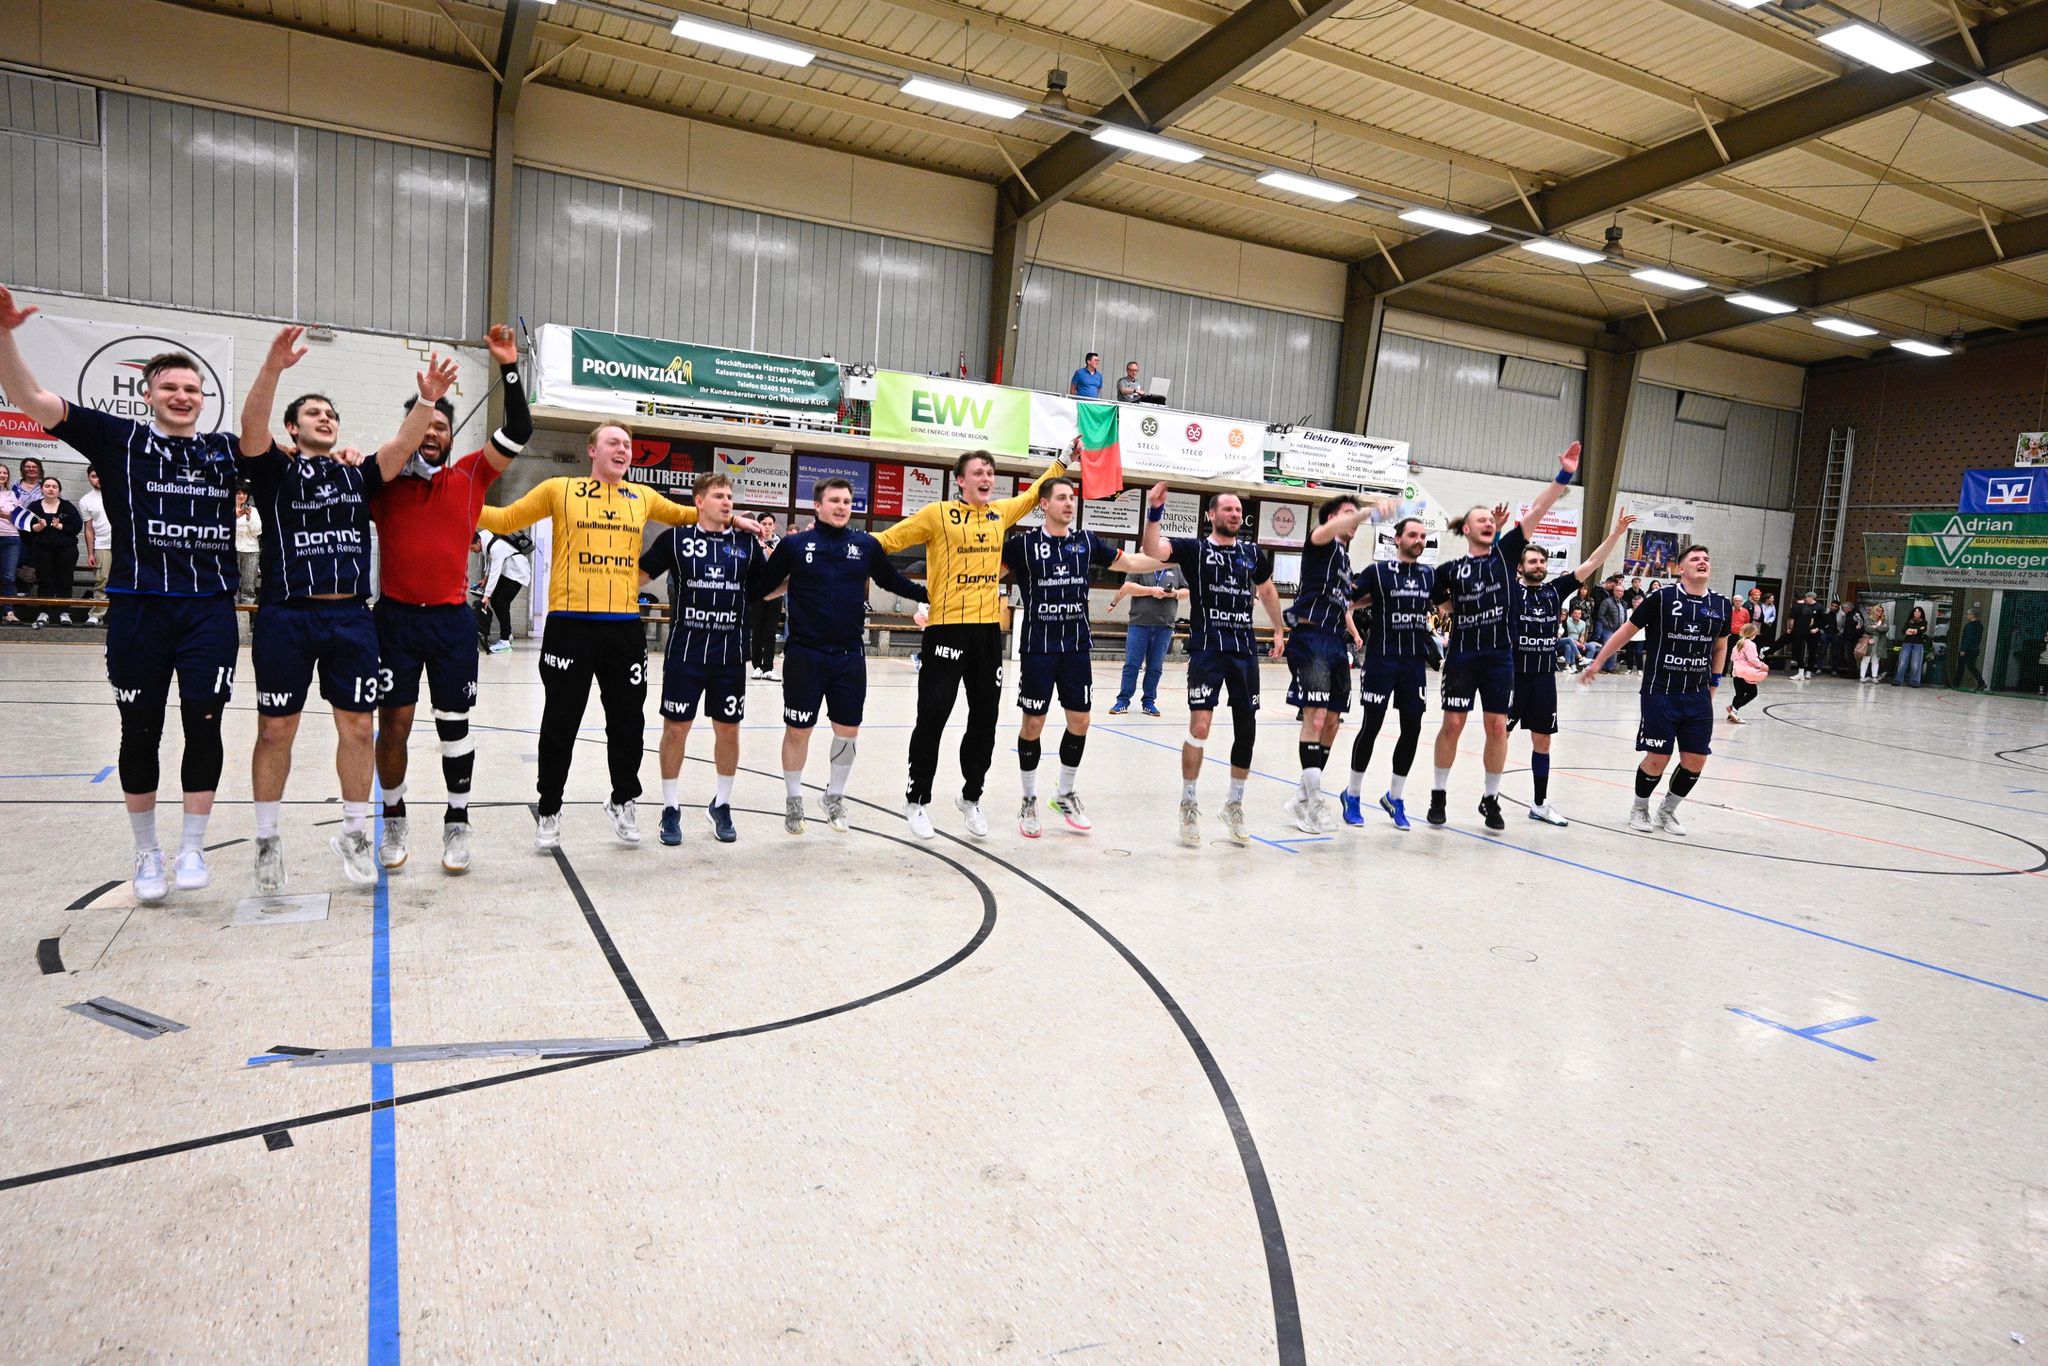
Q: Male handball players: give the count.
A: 14